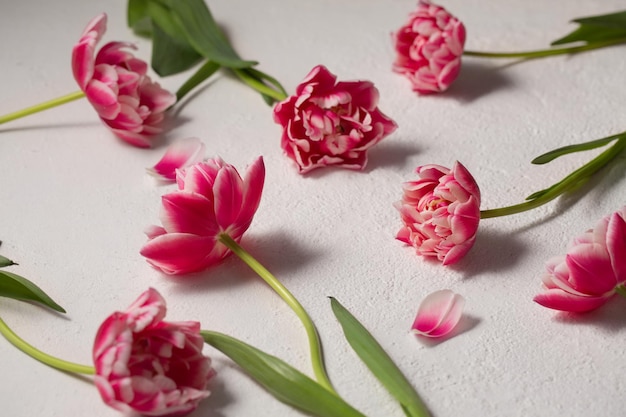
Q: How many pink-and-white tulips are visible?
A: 7